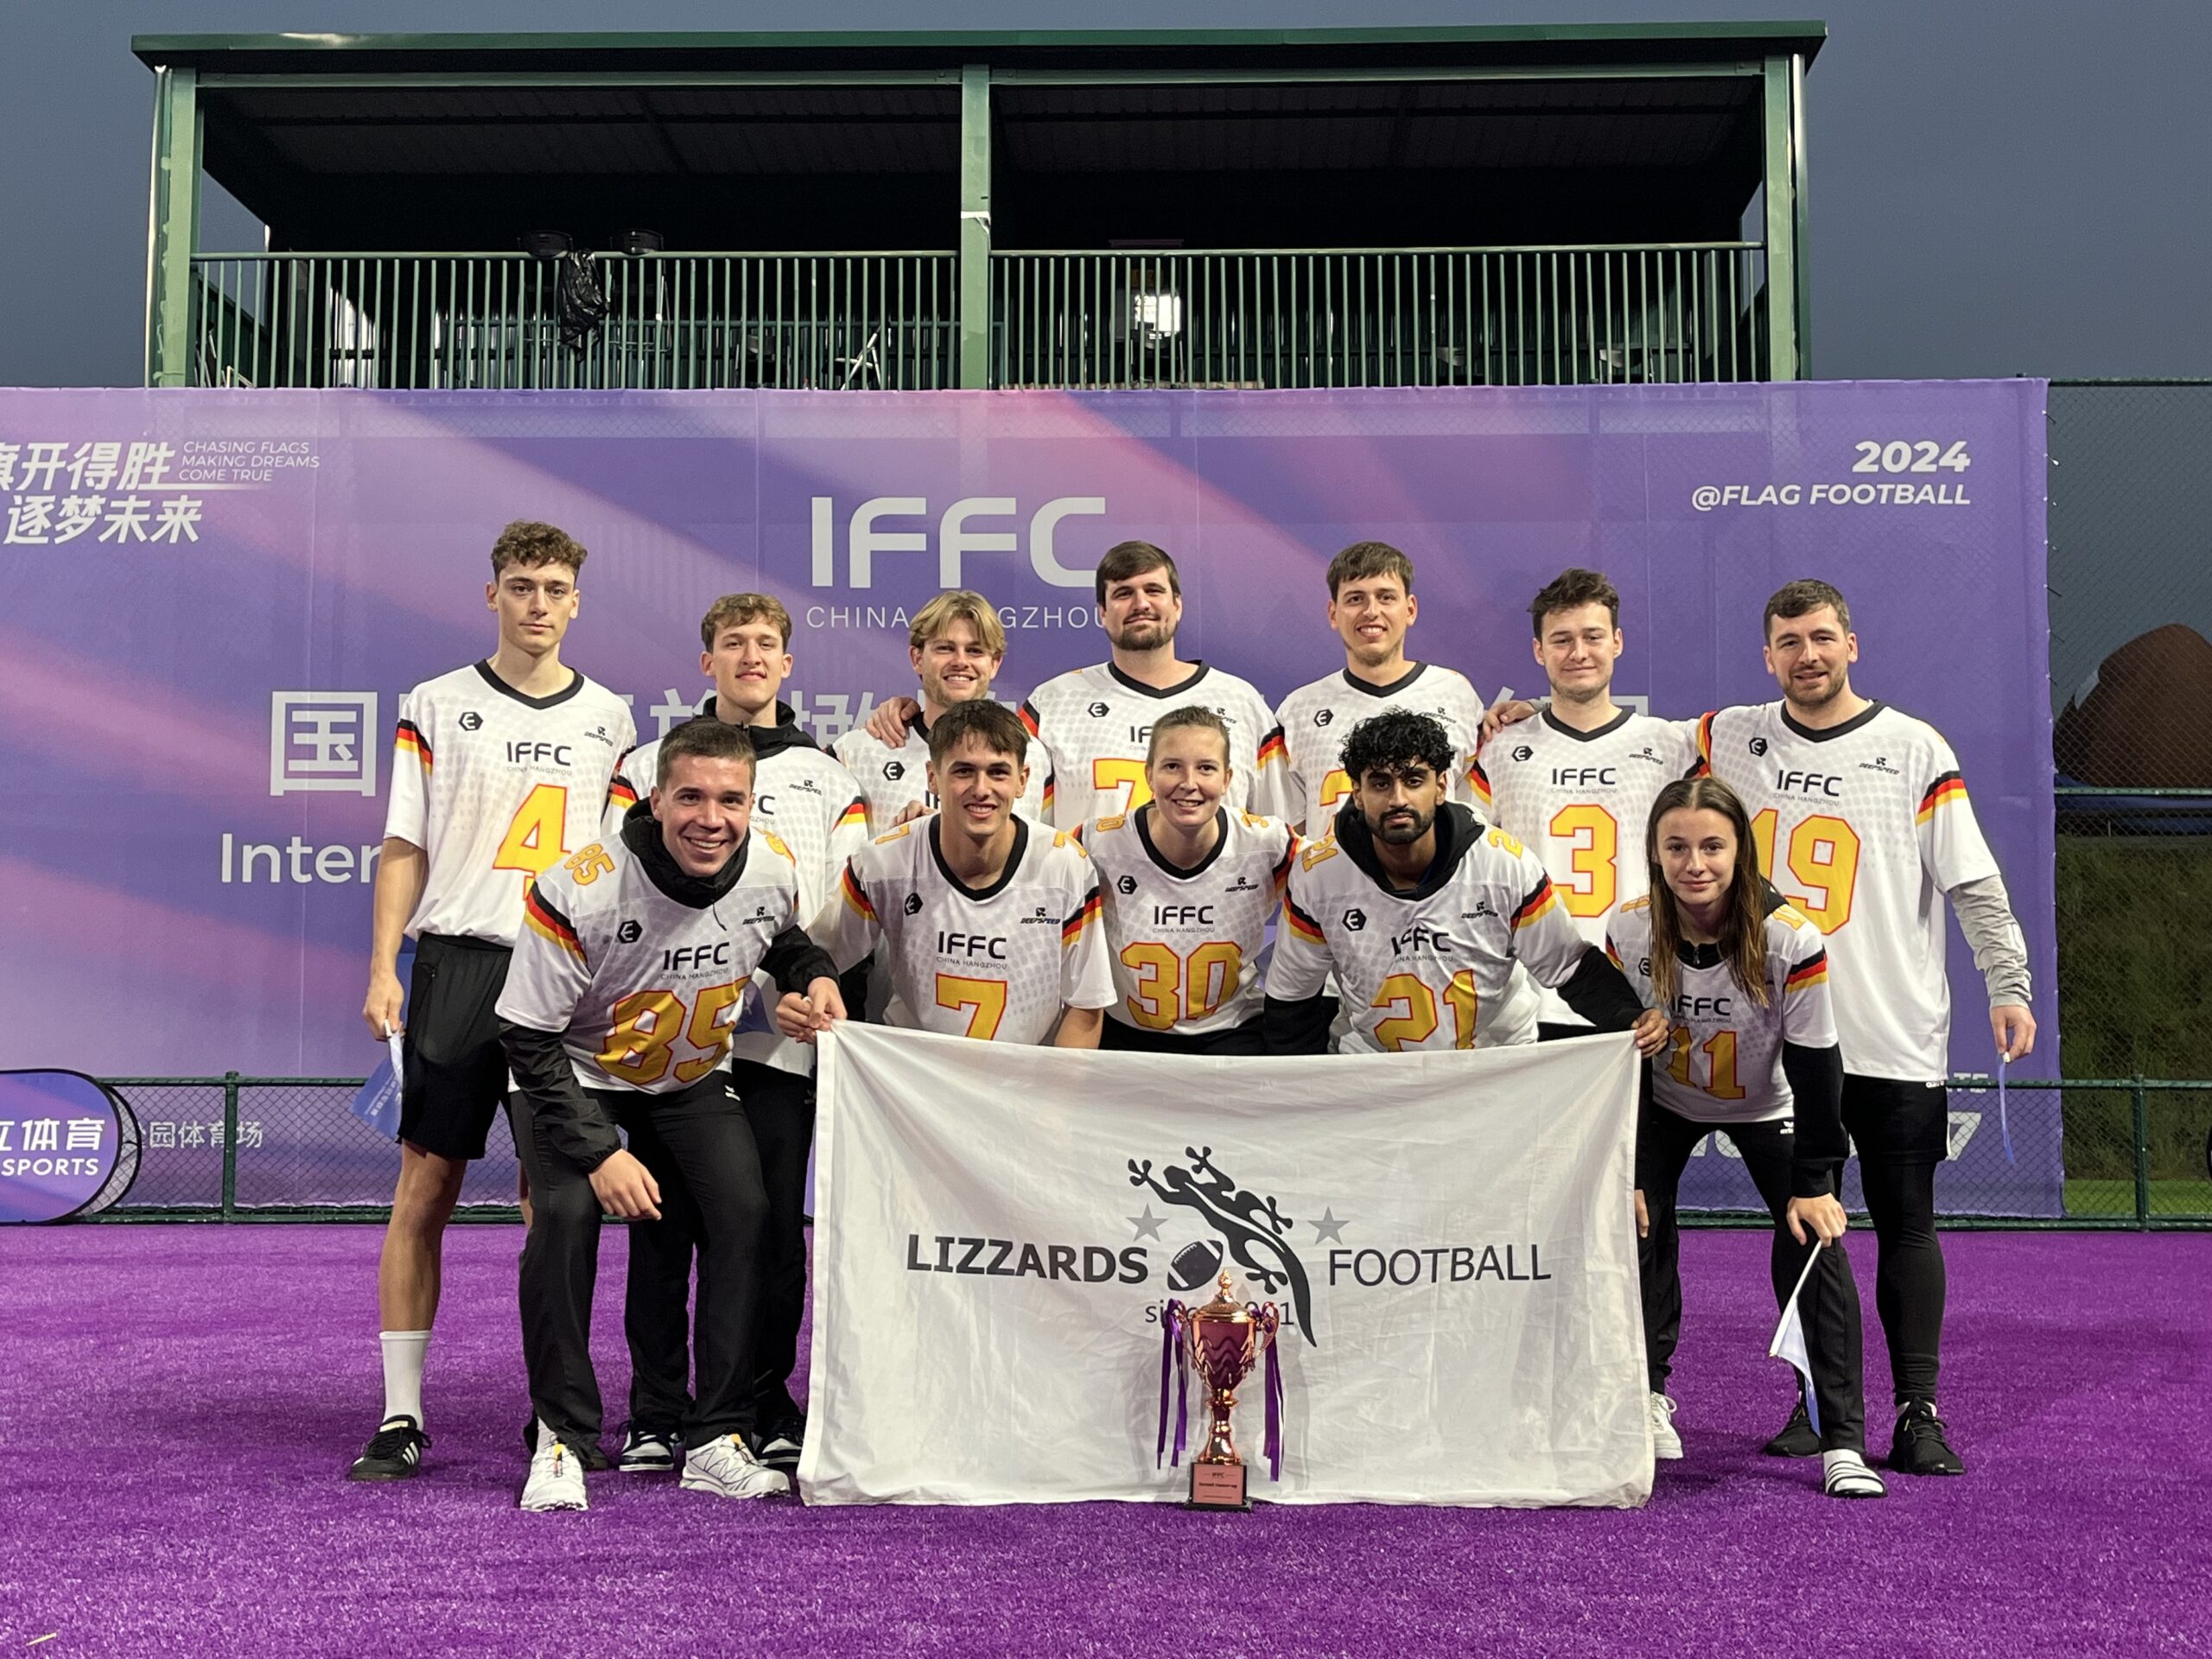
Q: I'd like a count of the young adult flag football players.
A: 12